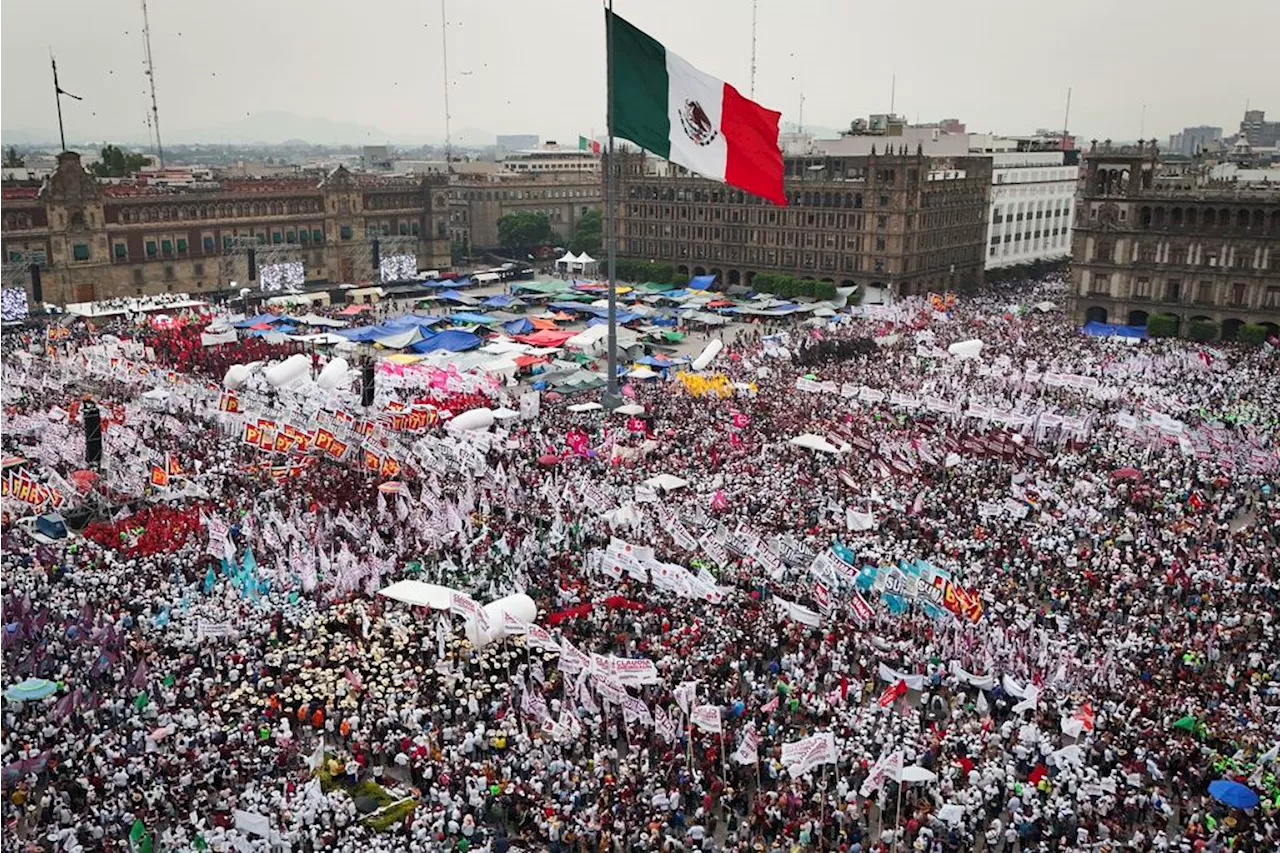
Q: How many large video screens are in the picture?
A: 3